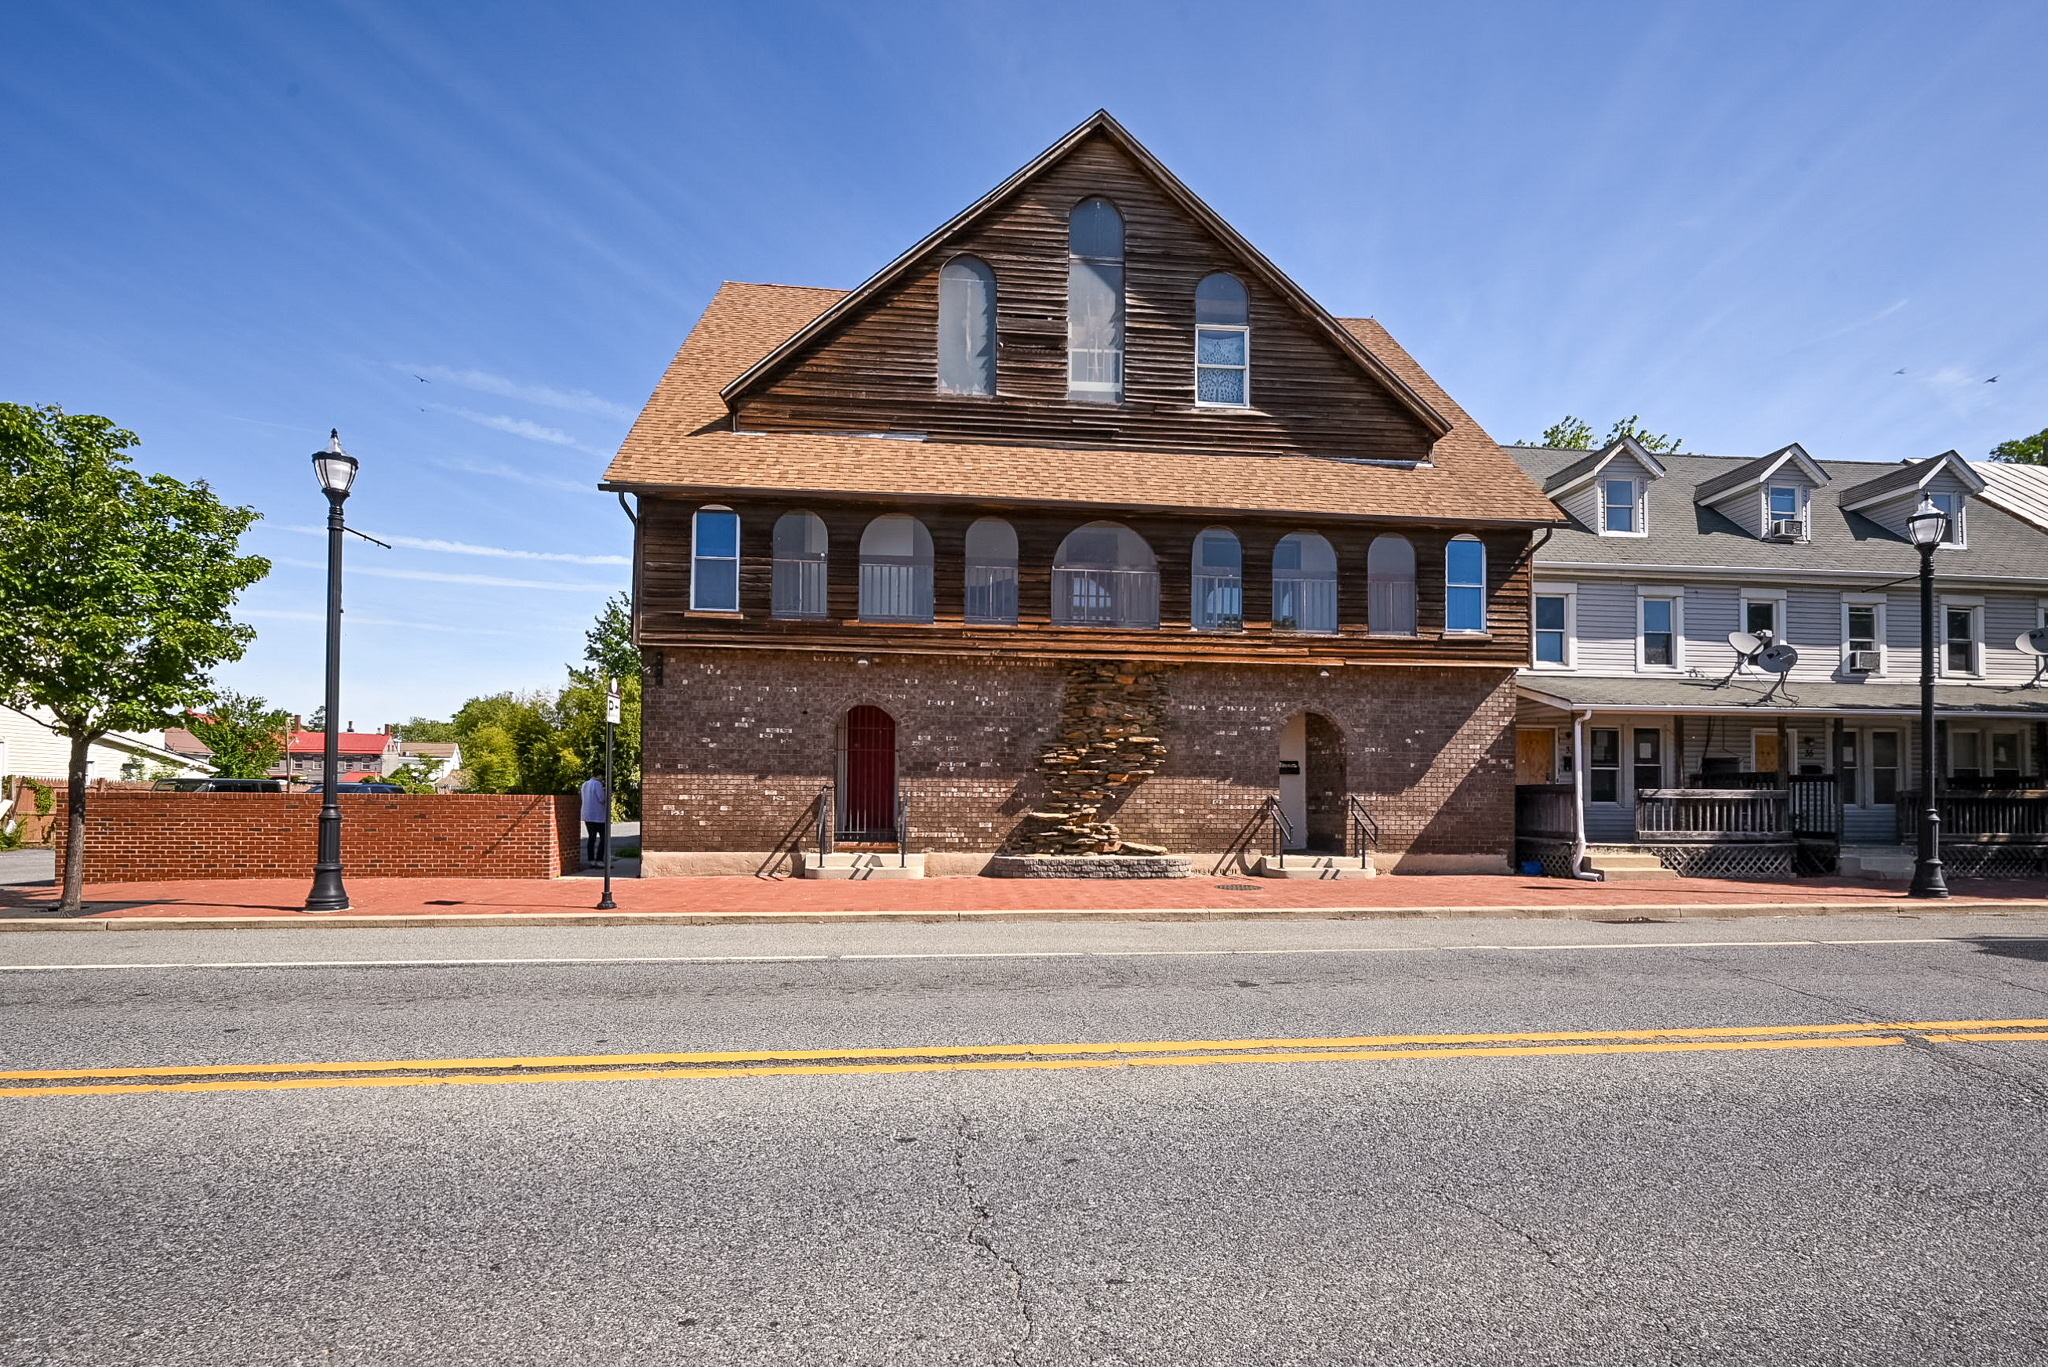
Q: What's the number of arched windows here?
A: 12